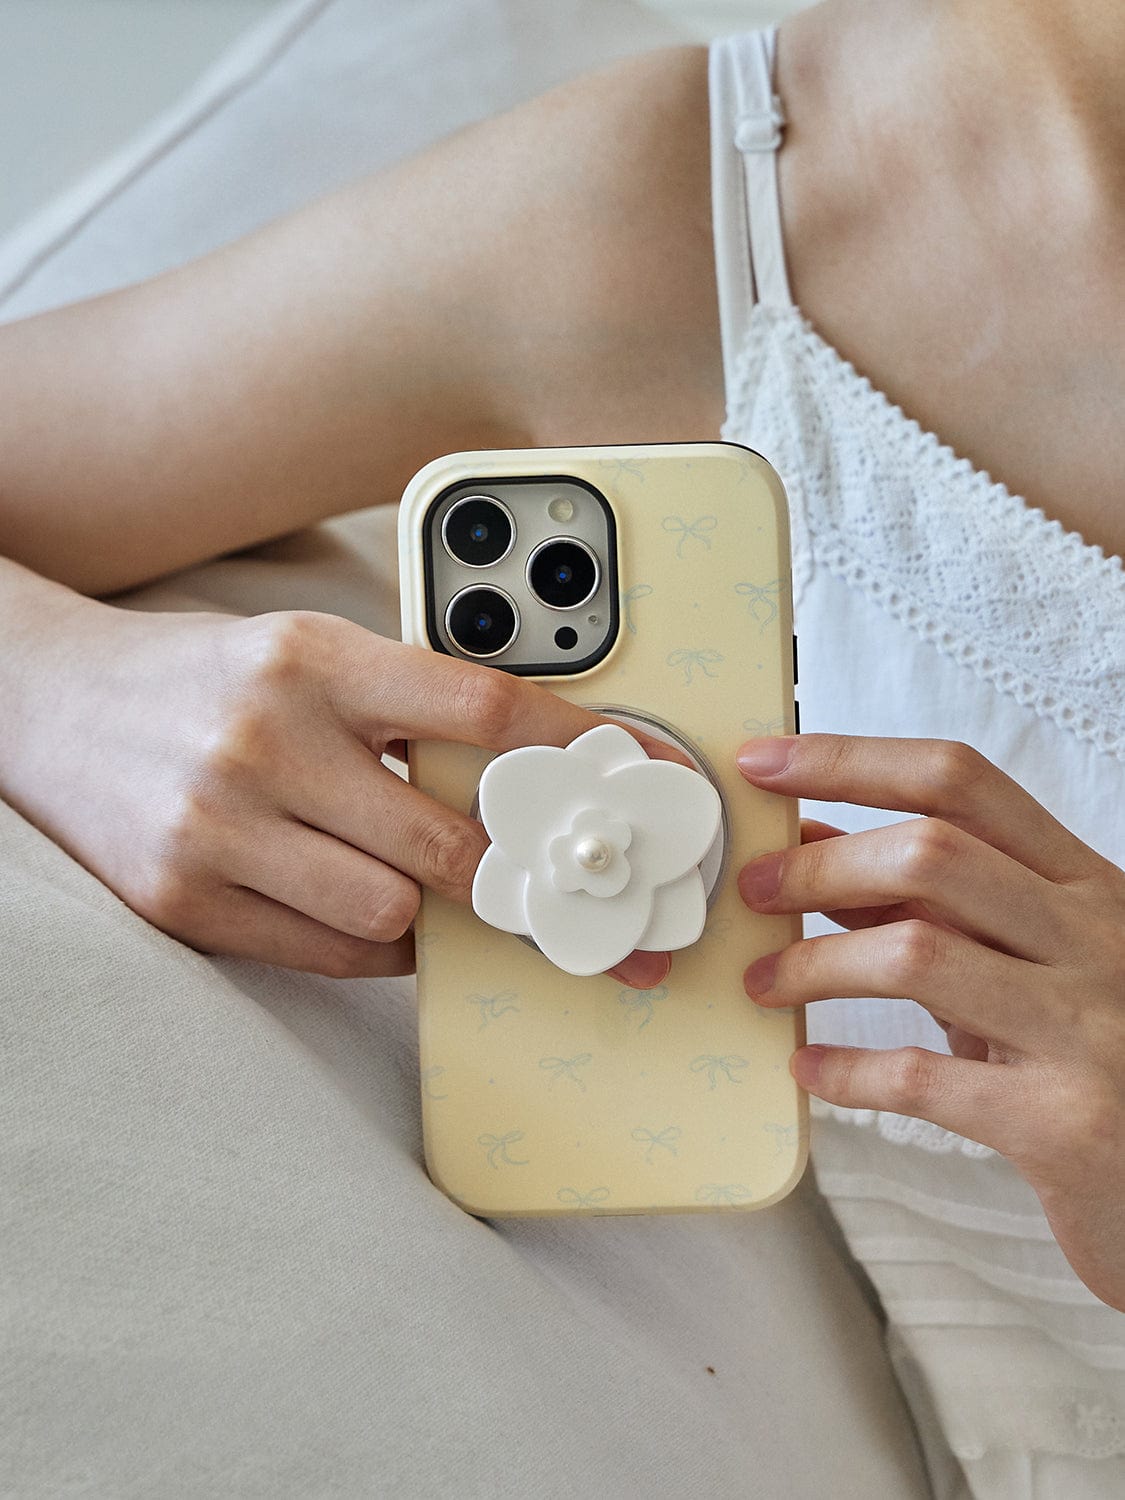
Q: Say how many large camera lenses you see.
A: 3